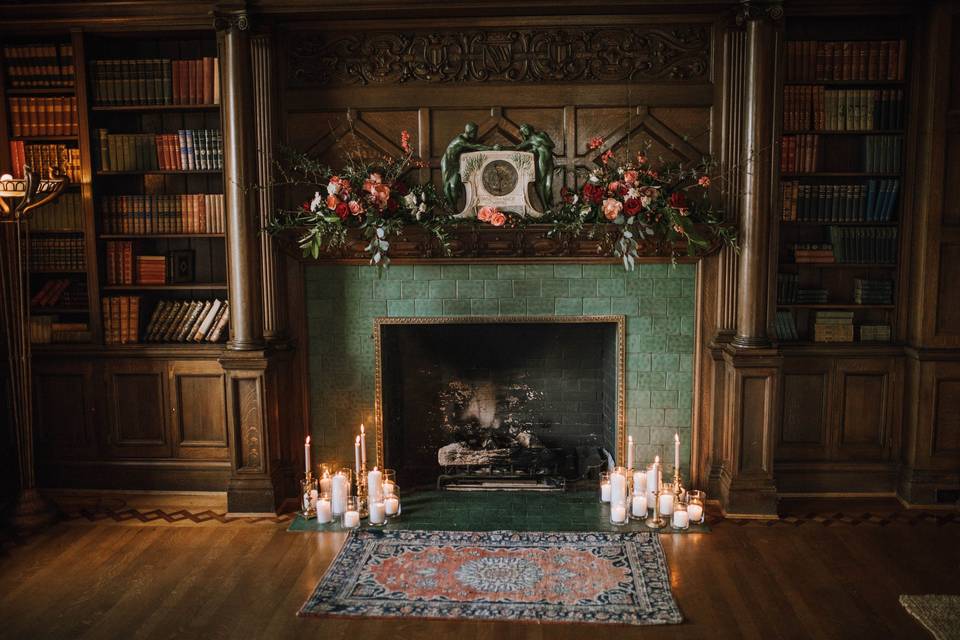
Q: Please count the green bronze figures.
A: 2